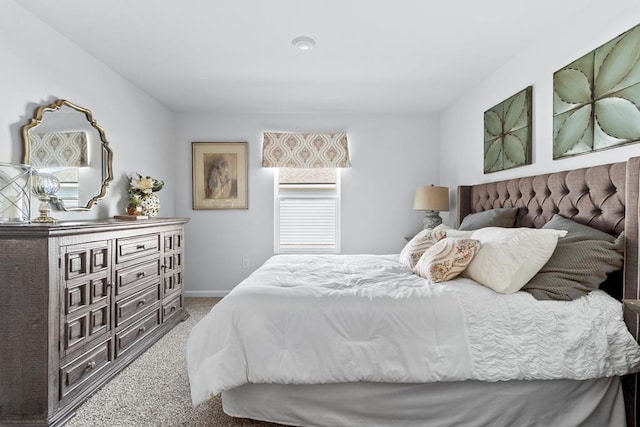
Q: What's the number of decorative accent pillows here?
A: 2